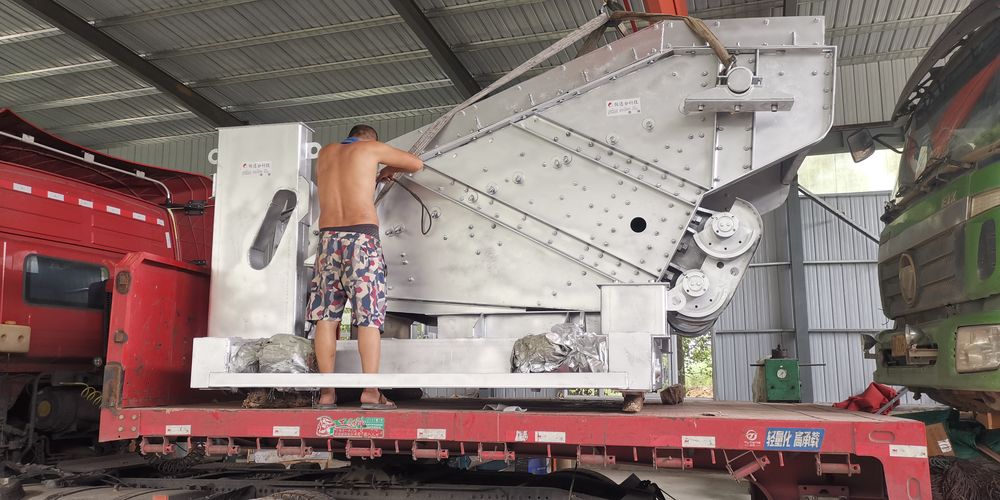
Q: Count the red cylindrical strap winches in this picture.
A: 10